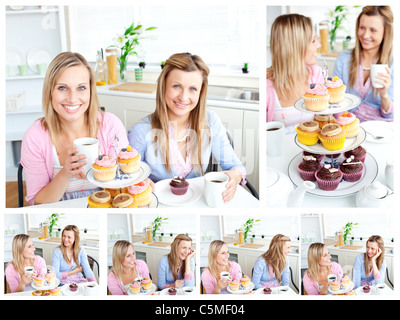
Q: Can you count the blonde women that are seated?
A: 2